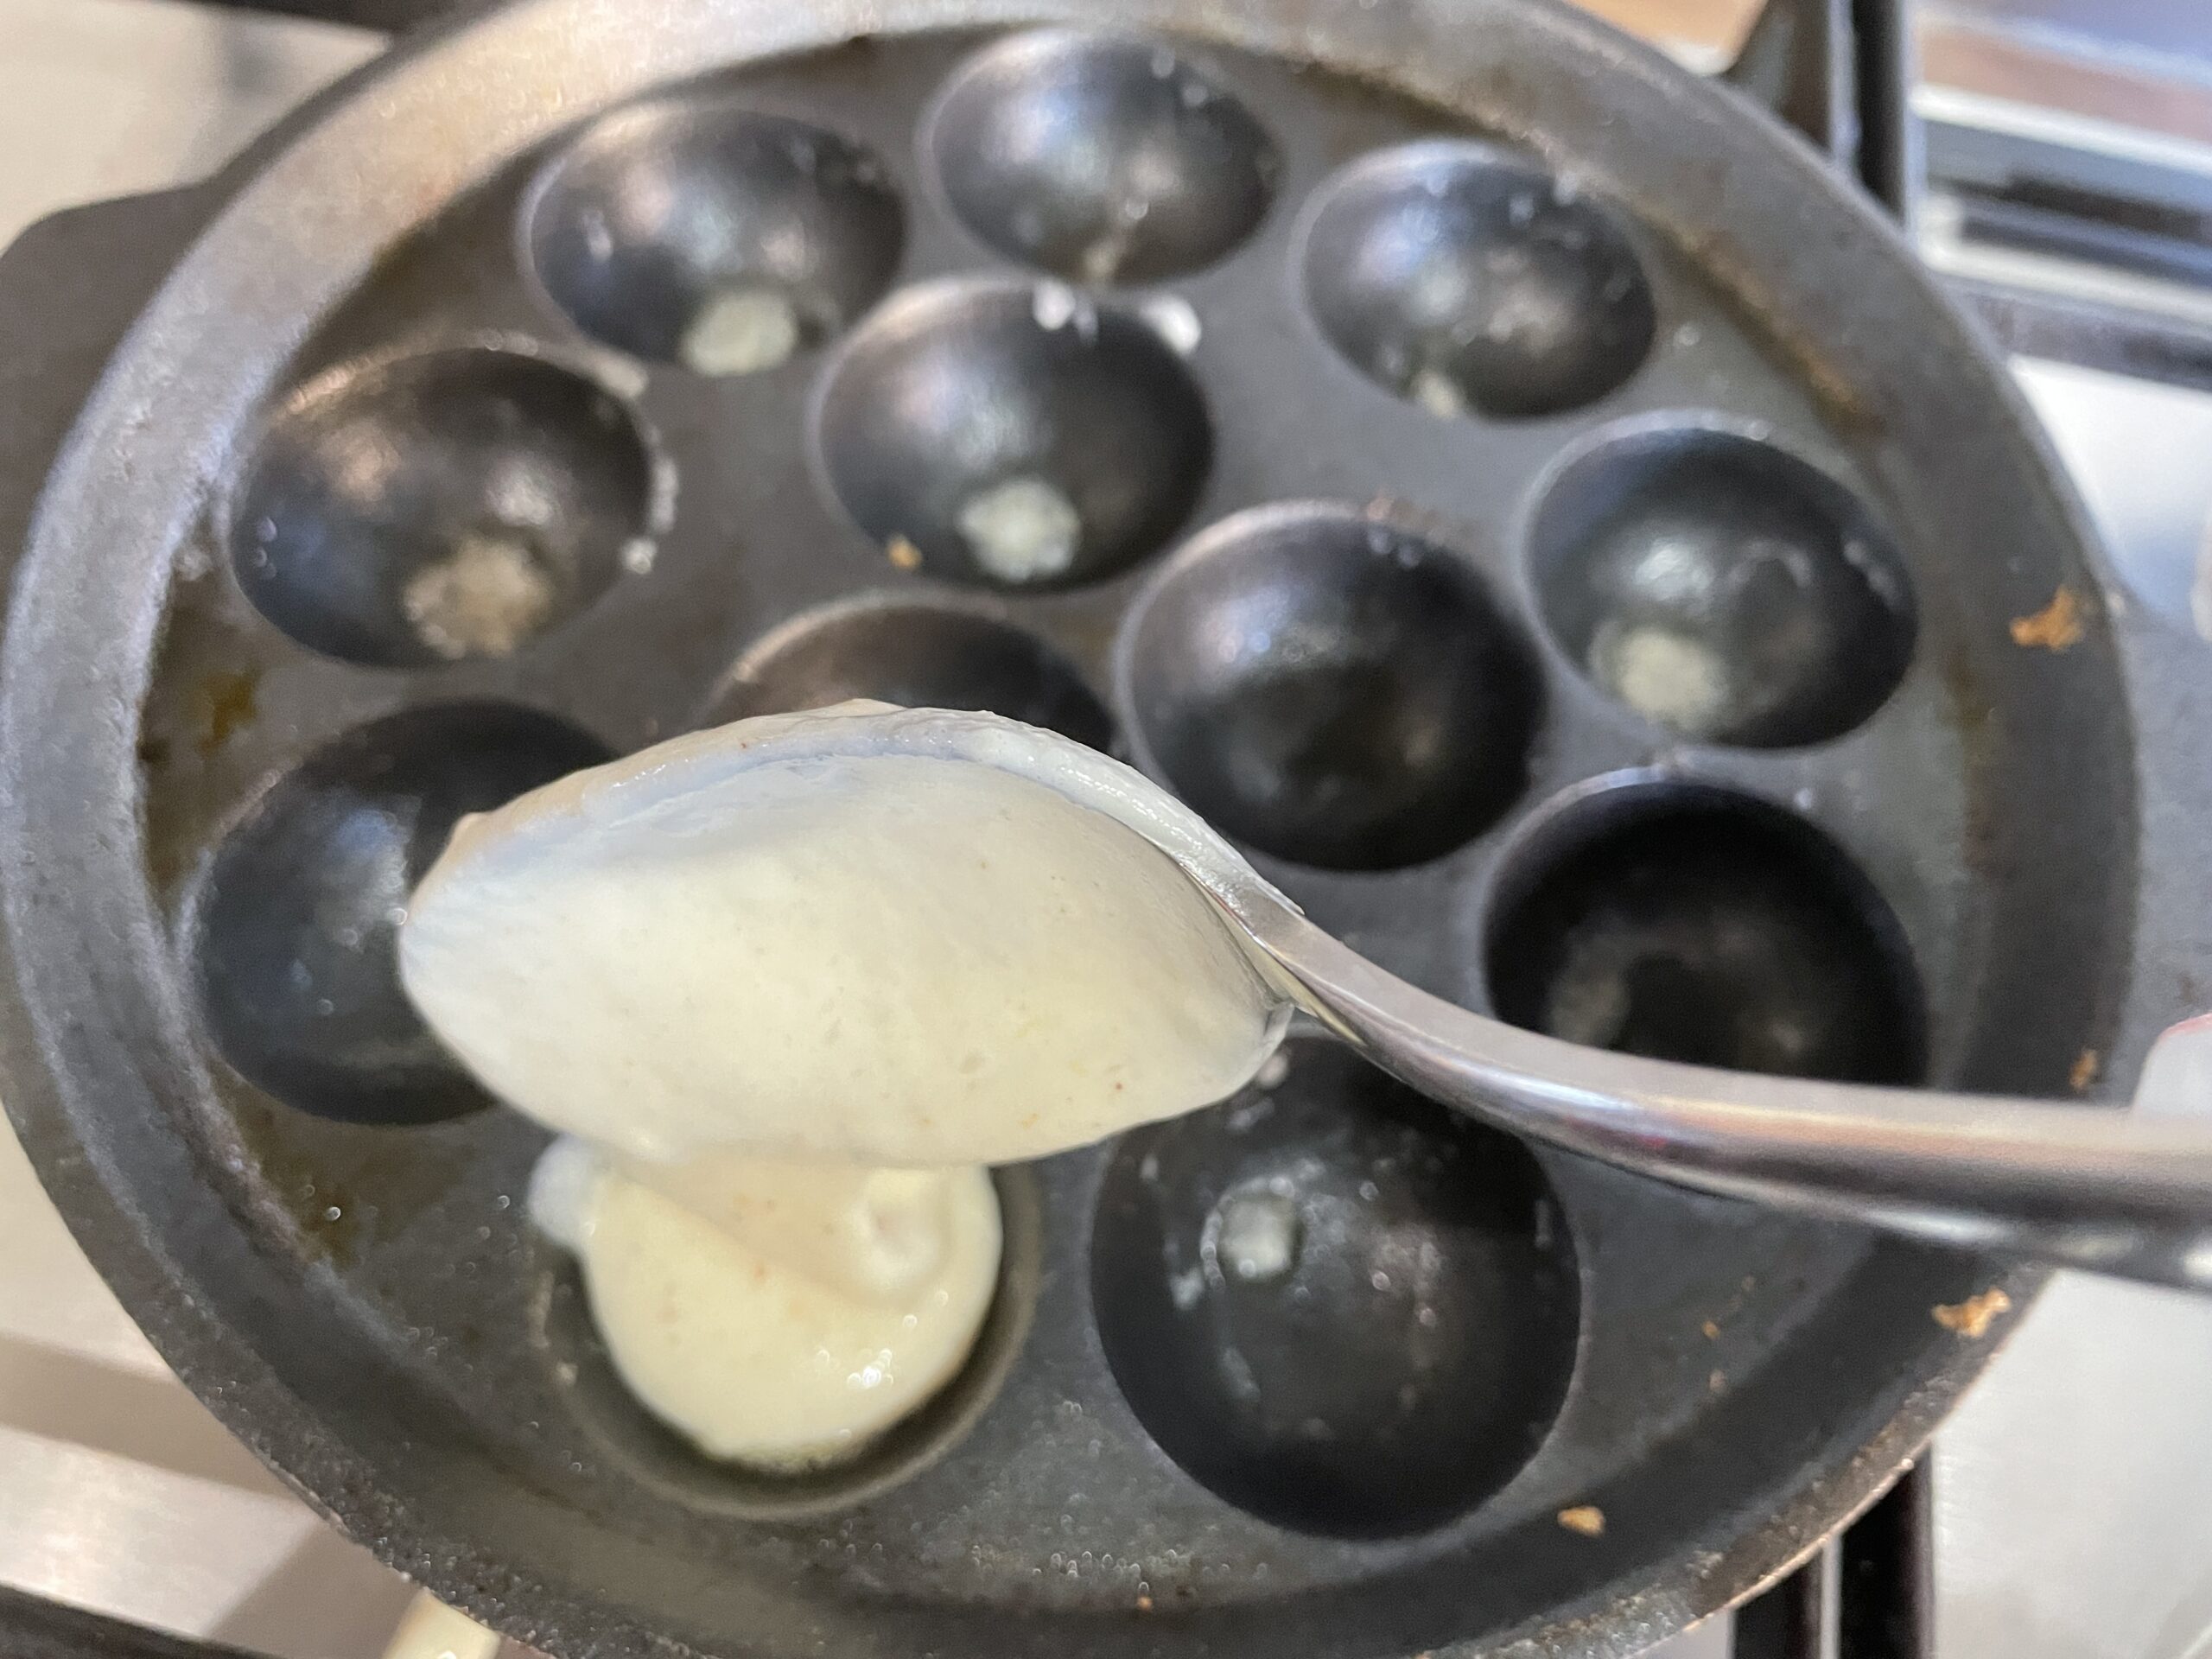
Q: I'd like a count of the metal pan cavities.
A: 12